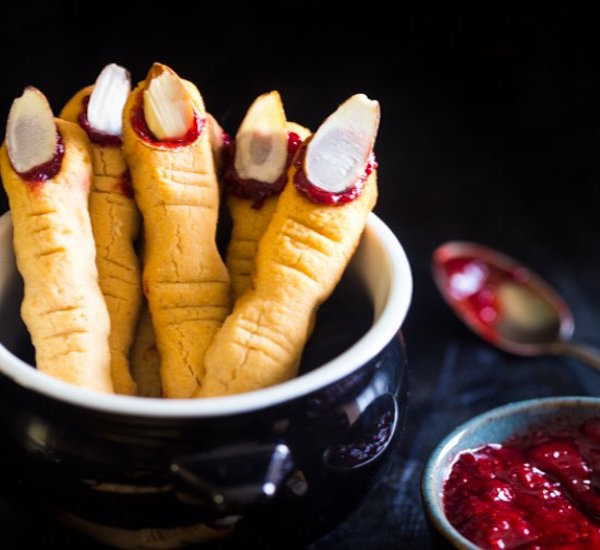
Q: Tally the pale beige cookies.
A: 5